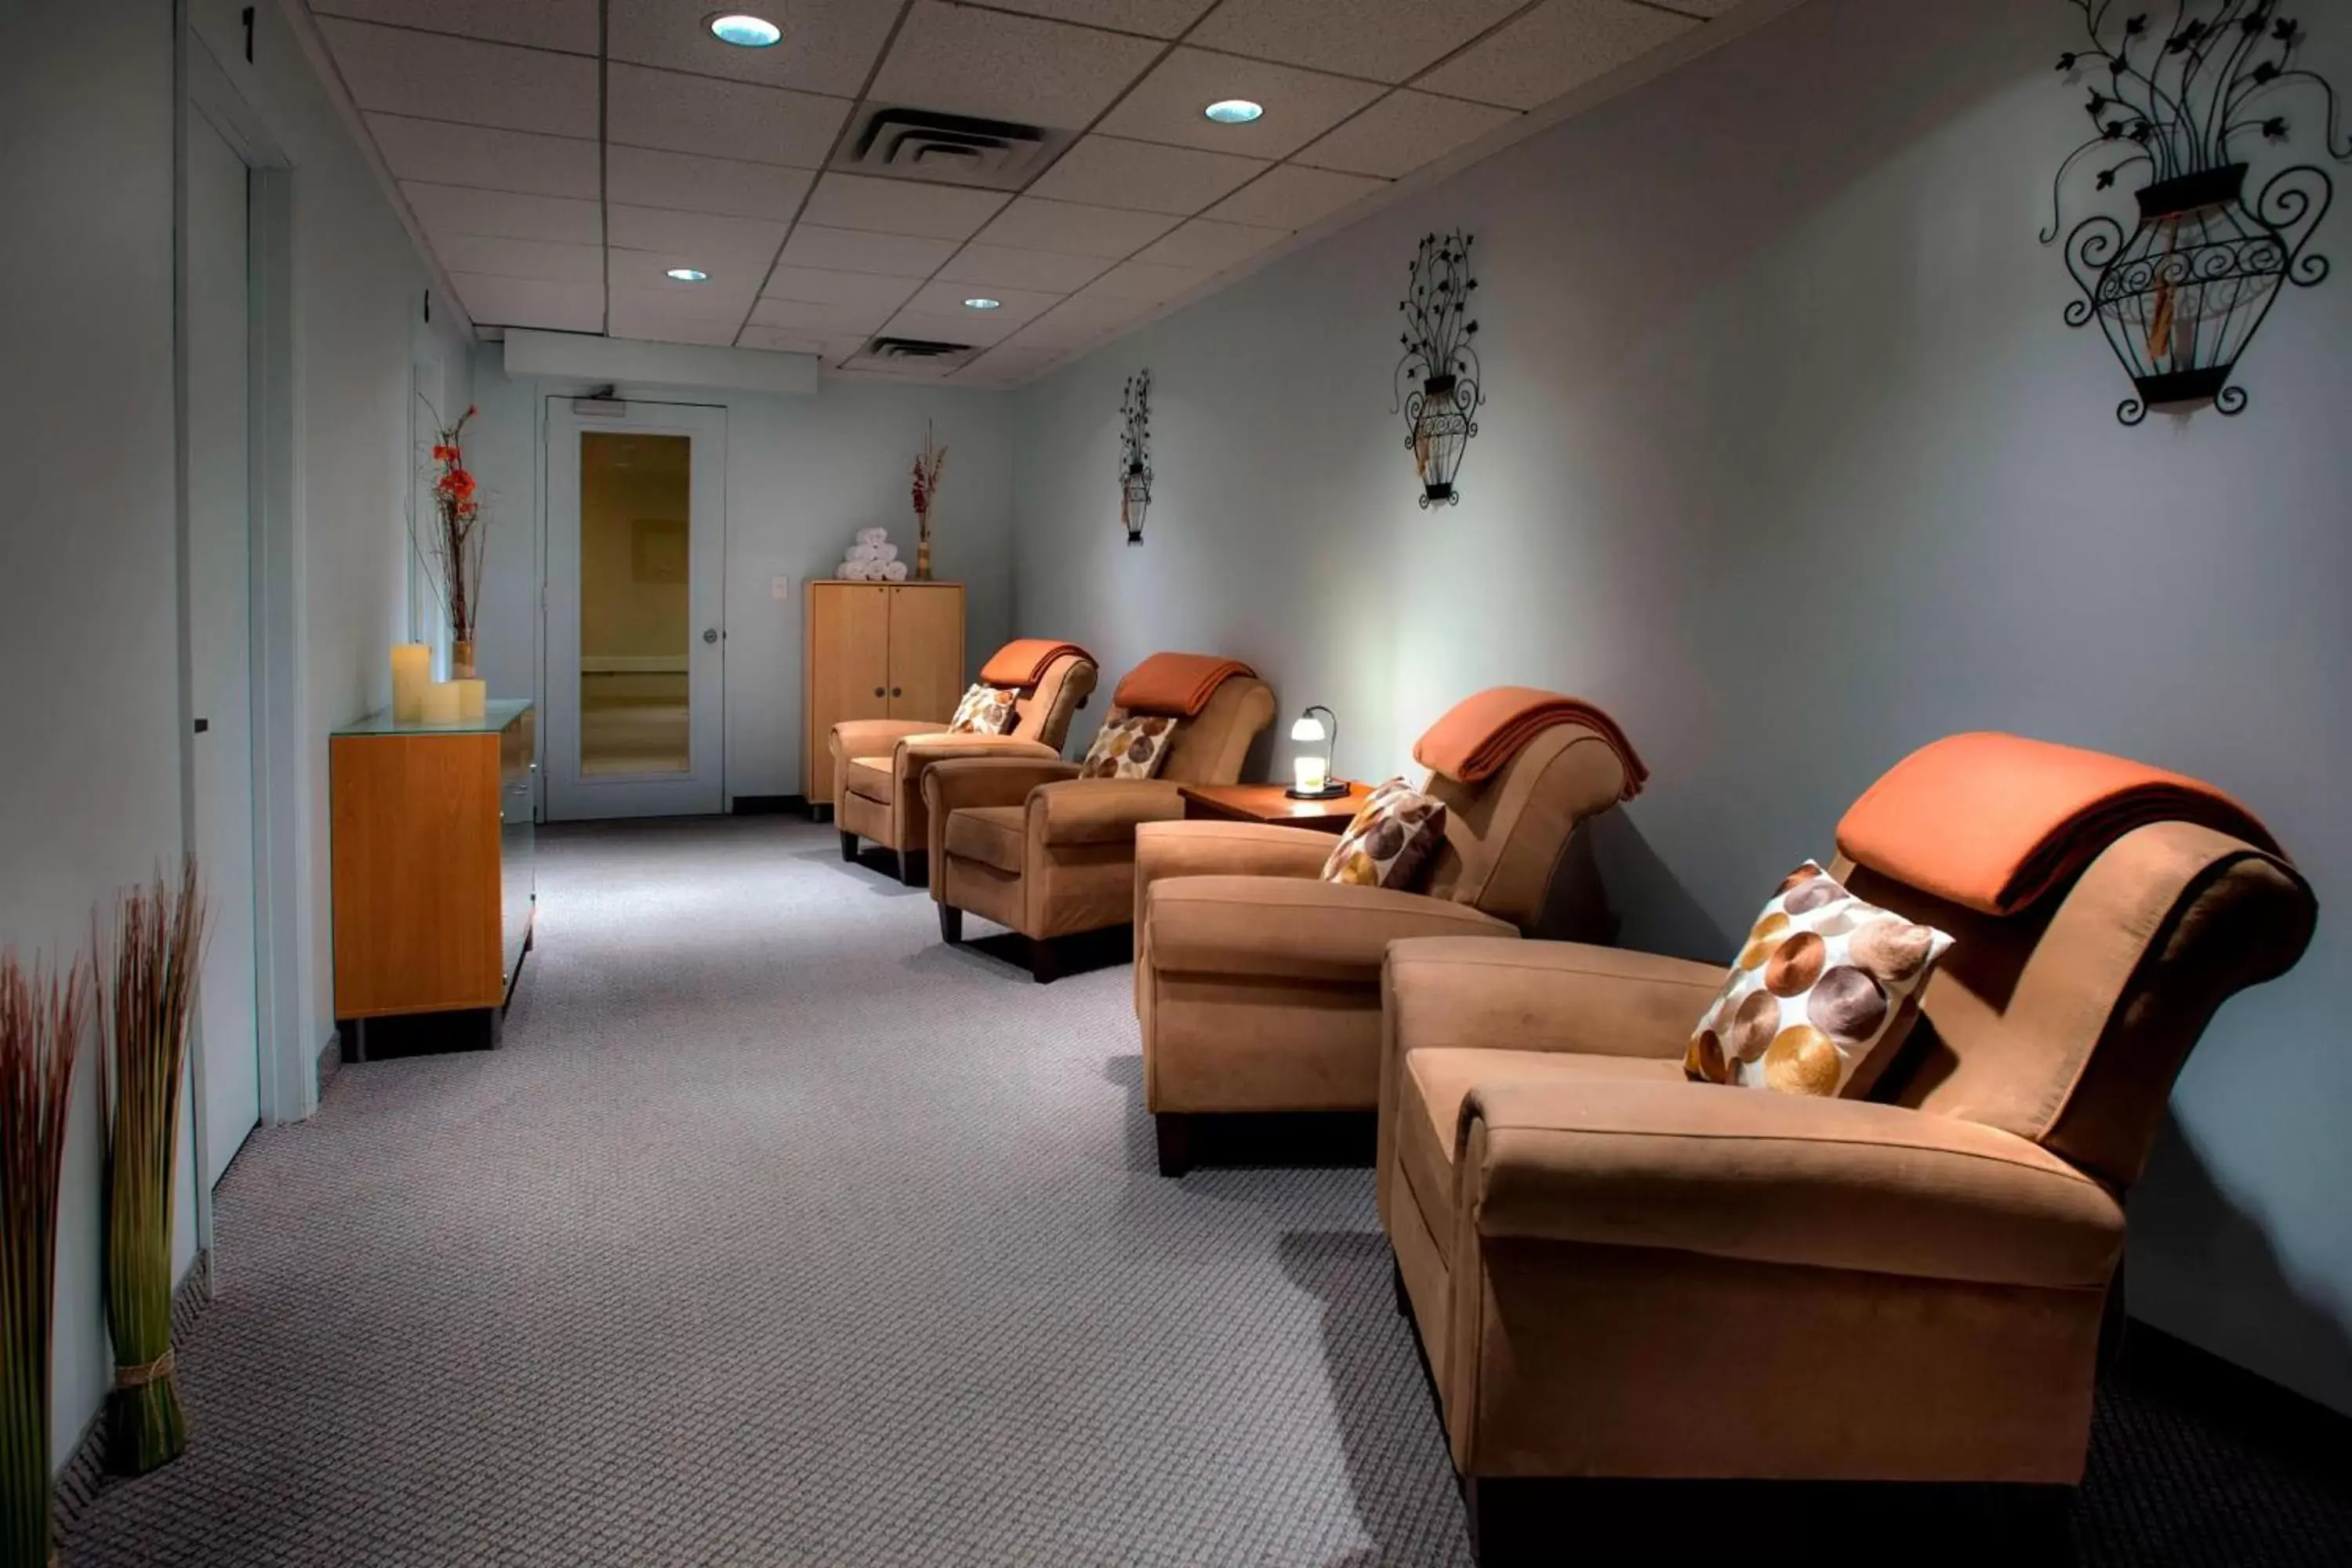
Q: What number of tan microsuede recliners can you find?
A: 4